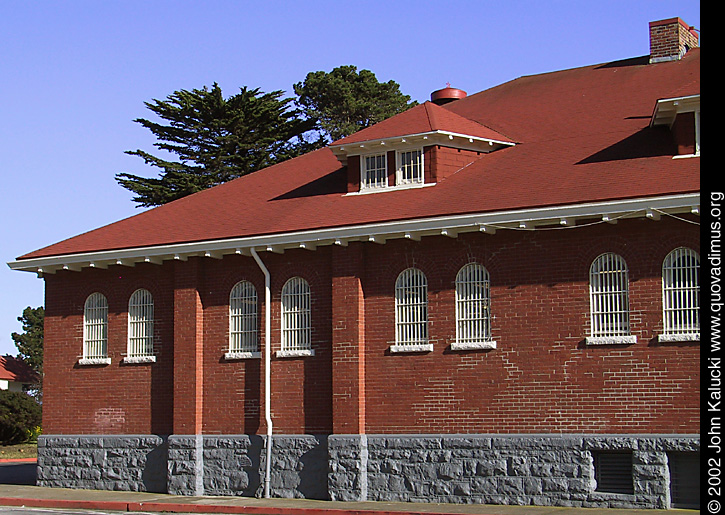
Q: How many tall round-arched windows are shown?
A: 8